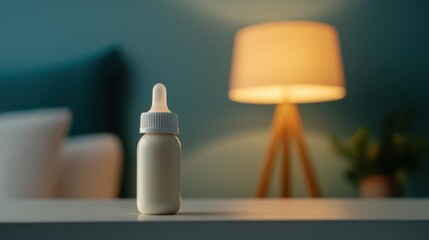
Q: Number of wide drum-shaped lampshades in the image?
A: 1